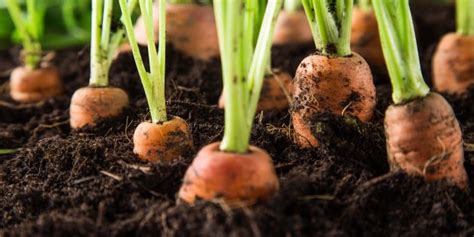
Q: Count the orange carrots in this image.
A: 11